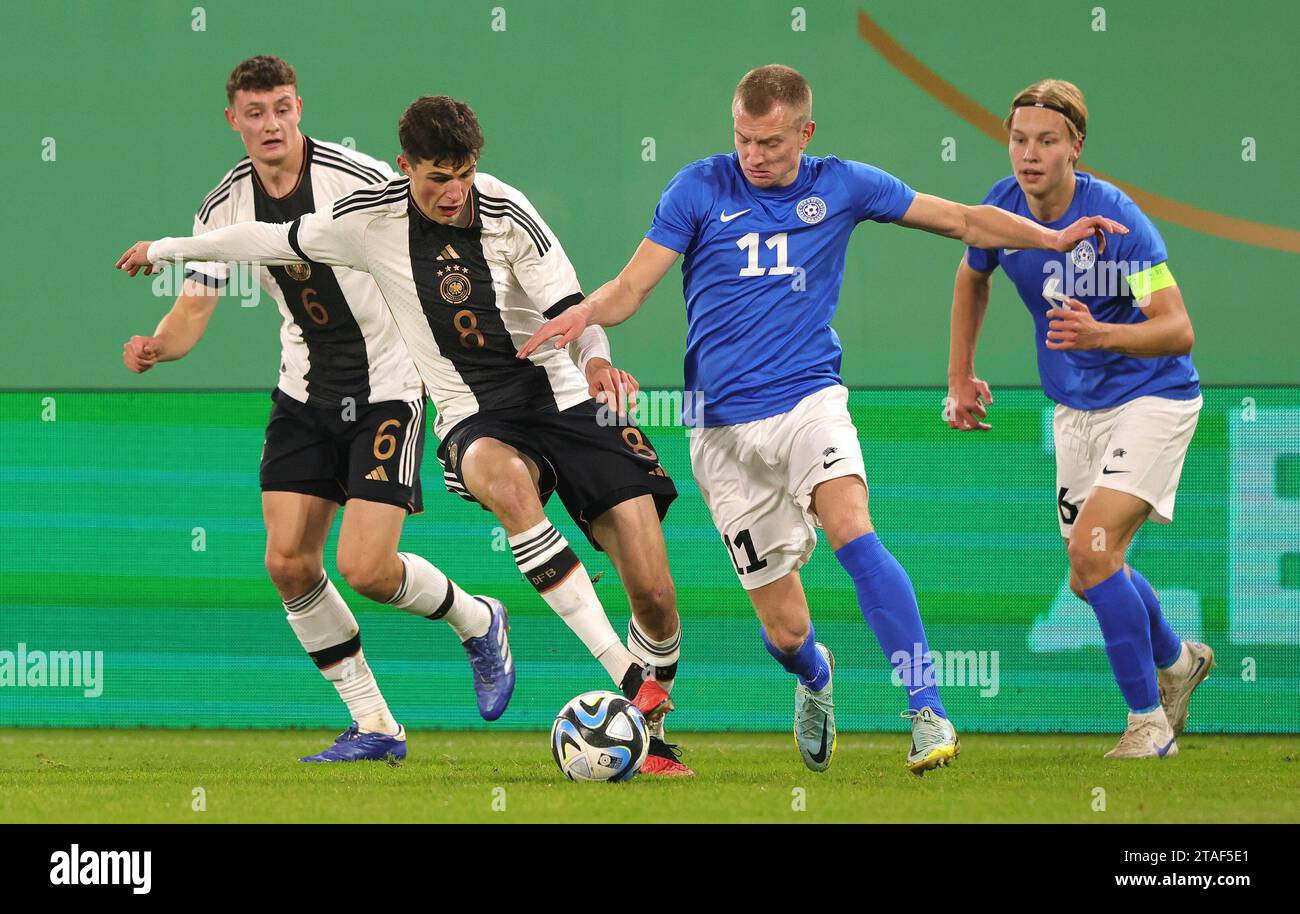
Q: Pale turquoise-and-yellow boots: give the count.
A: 2